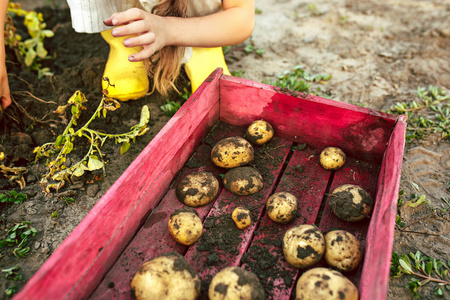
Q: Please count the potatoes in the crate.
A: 14